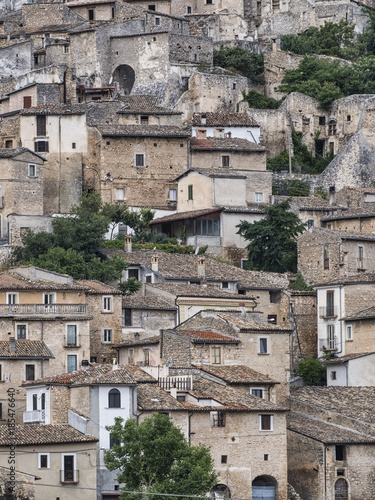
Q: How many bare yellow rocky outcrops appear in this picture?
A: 0